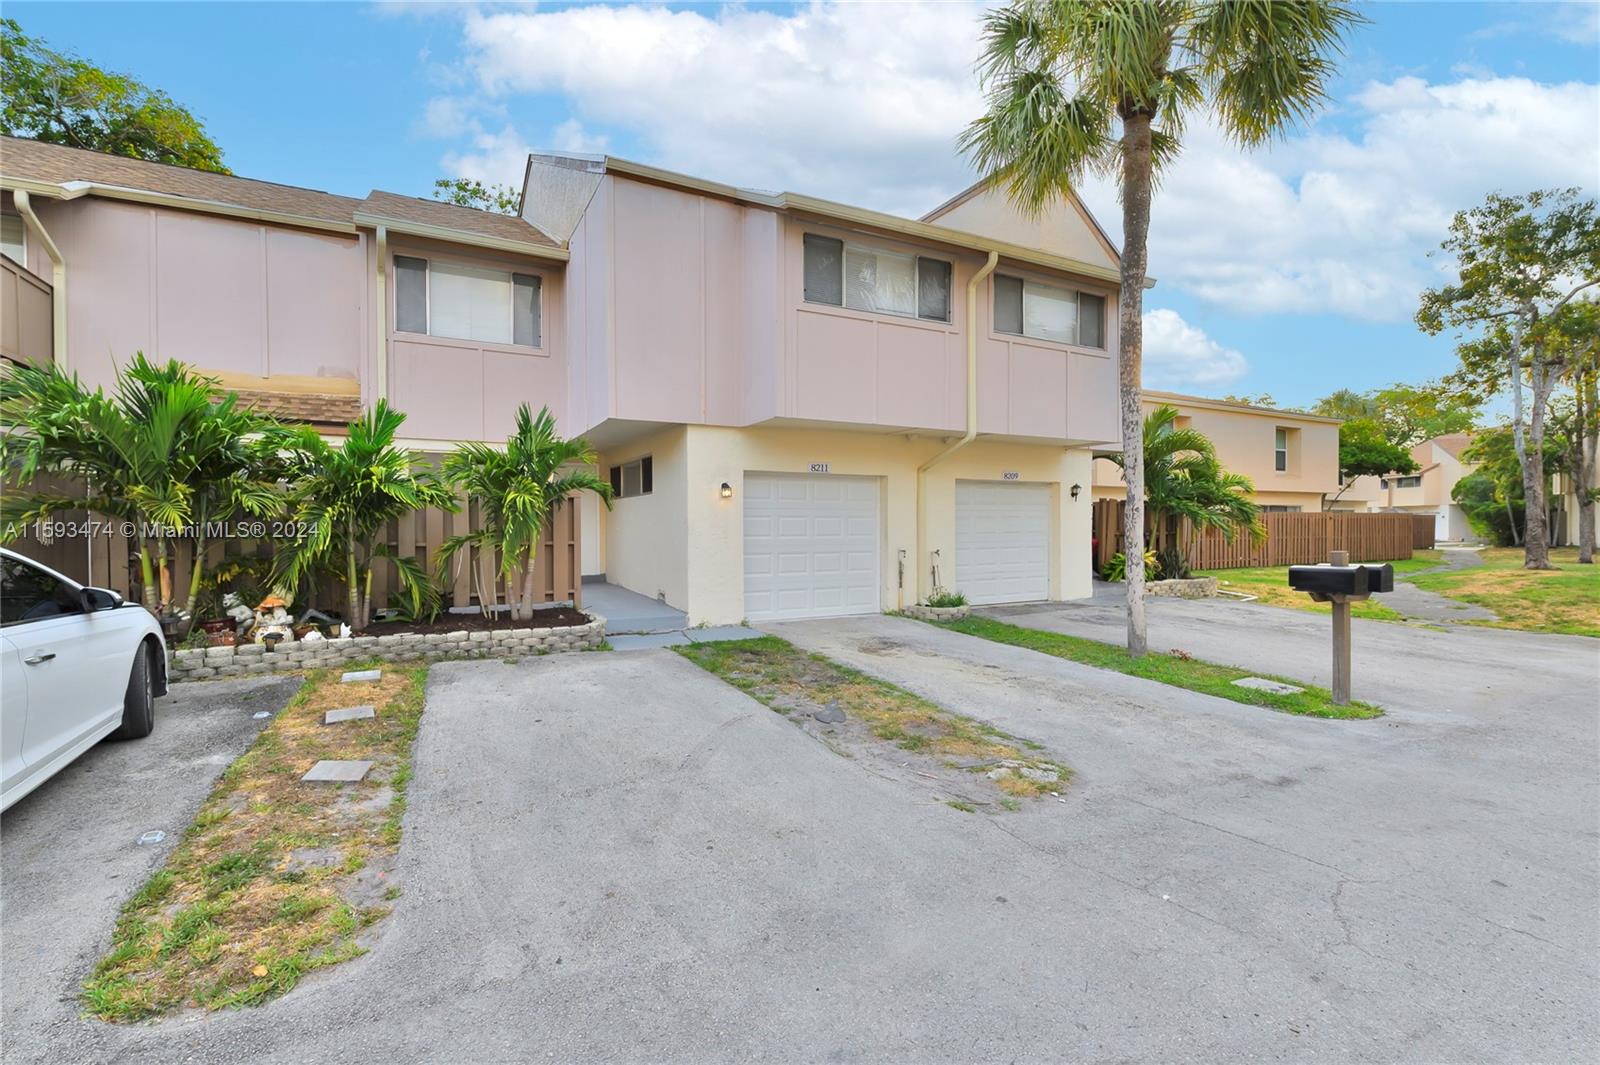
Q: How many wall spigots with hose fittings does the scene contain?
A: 2